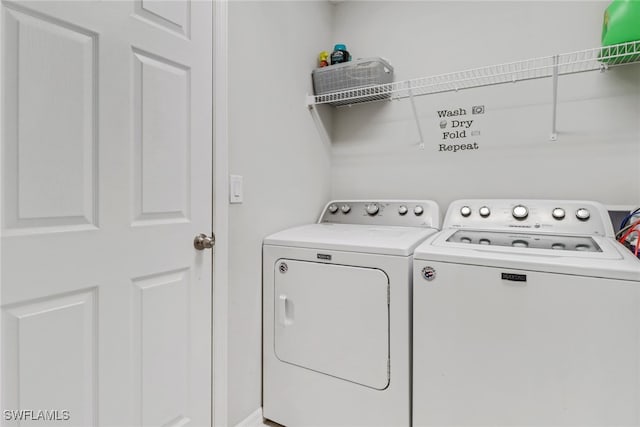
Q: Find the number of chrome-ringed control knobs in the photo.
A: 10